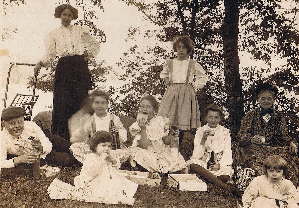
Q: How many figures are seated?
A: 7